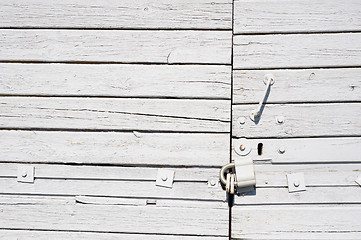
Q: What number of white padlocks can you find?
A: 1